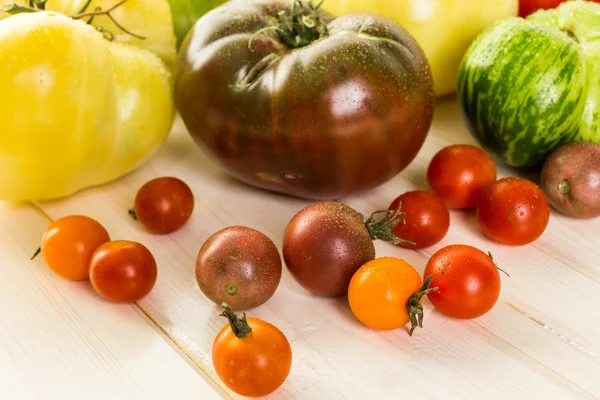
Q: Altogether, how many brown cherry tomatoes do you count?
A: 3